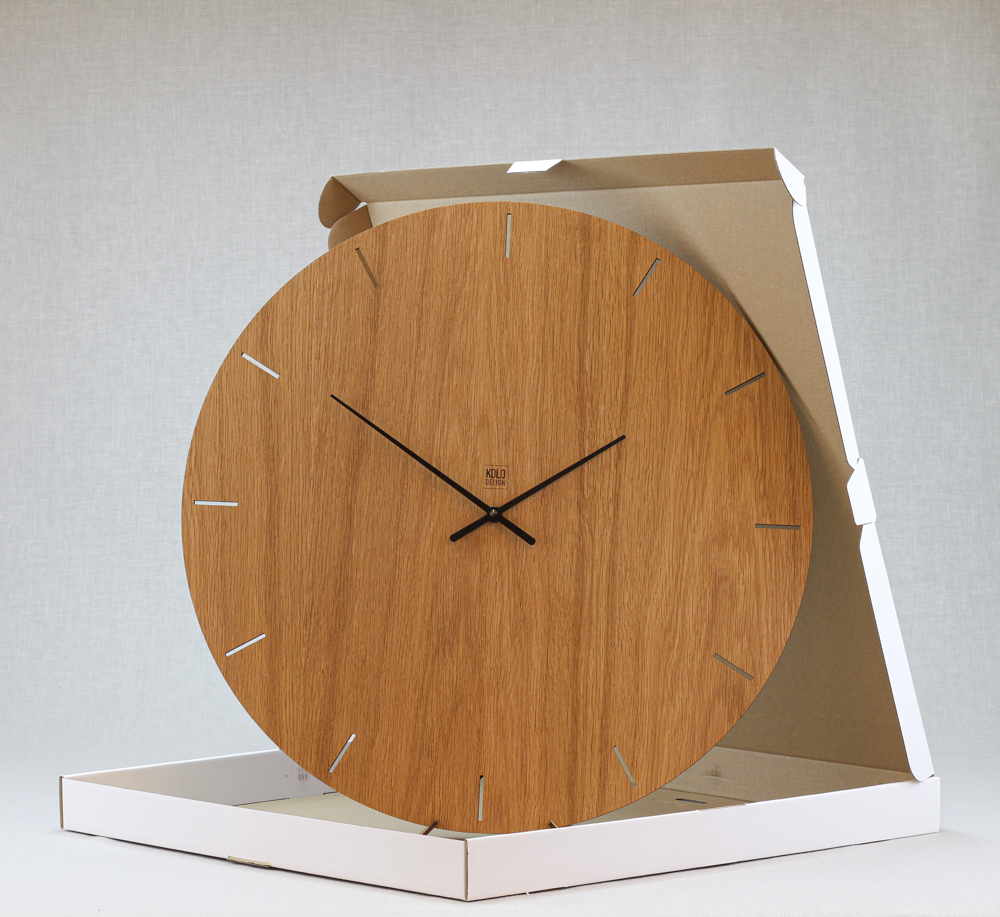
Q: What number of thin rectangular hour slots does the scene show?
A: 12